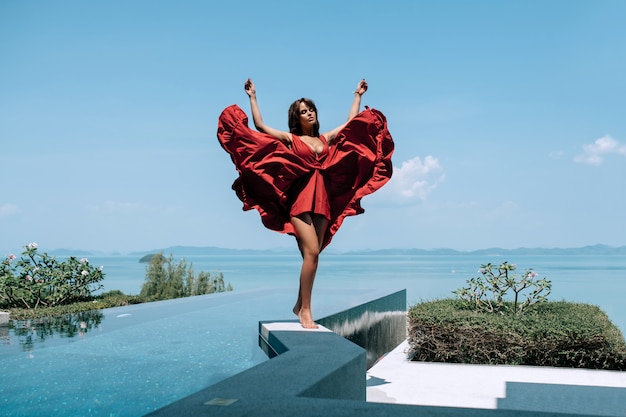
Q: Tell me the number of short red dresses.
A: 1